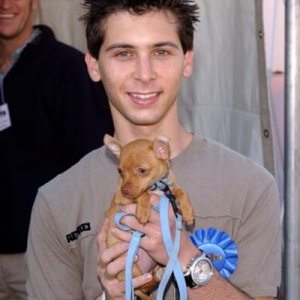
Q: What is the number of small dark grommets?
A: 2